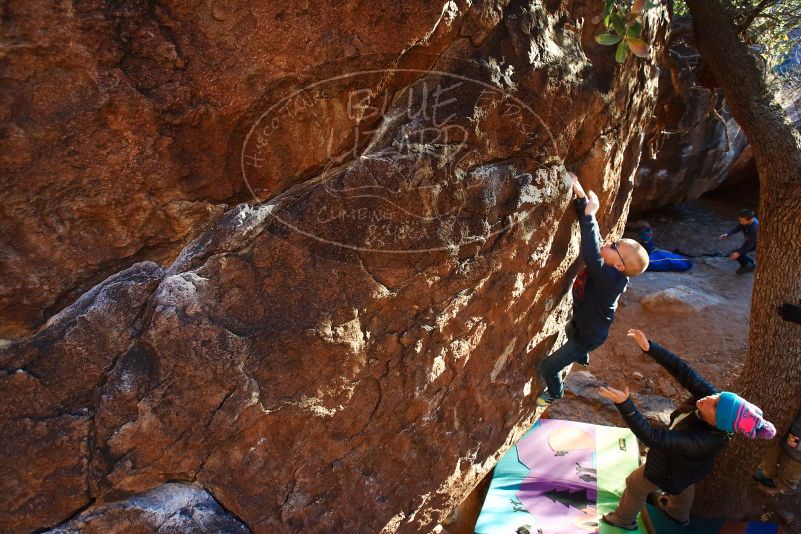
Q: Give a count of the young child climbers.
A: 1